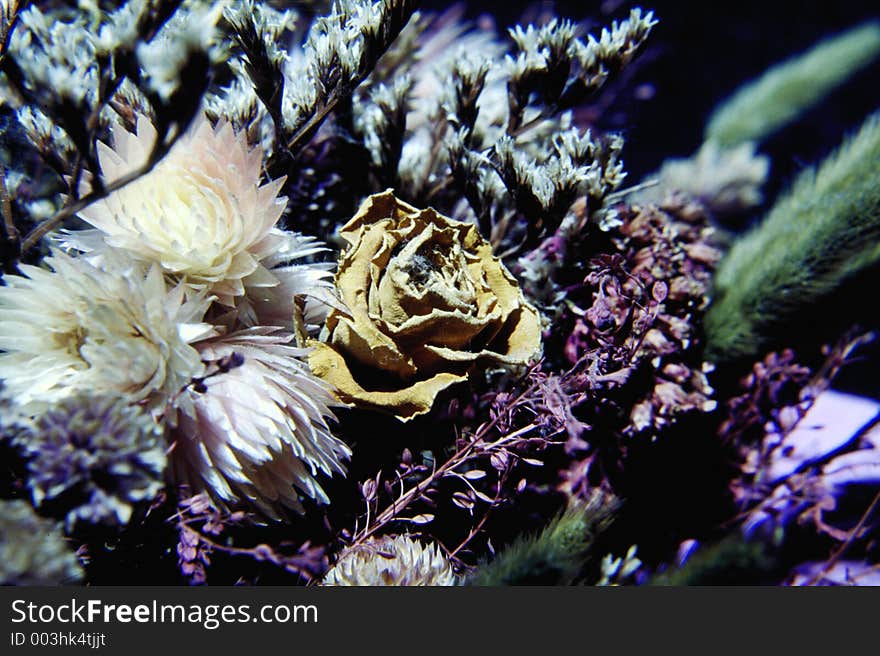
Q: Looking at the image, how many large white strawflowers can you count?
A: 3